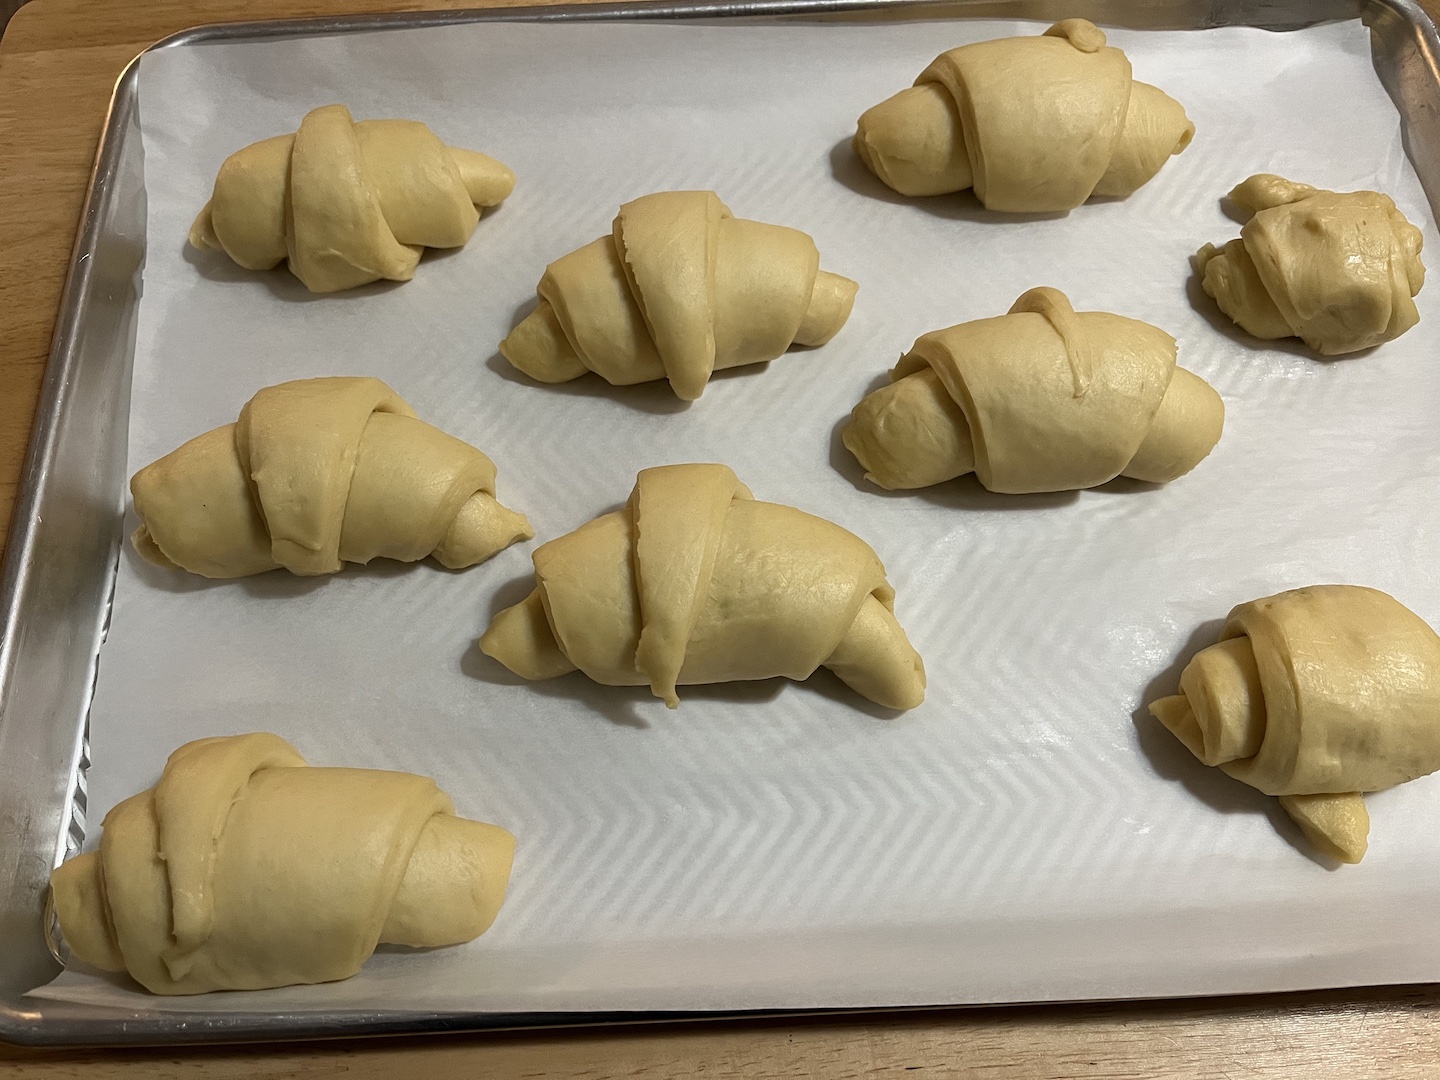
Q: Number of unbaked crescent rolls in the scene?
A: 9